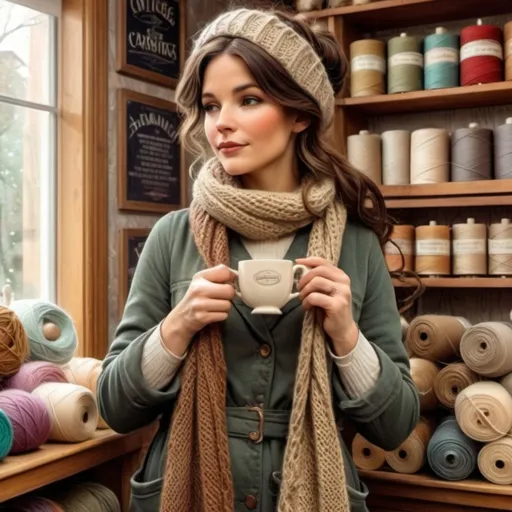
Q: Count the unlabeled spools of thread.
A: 5